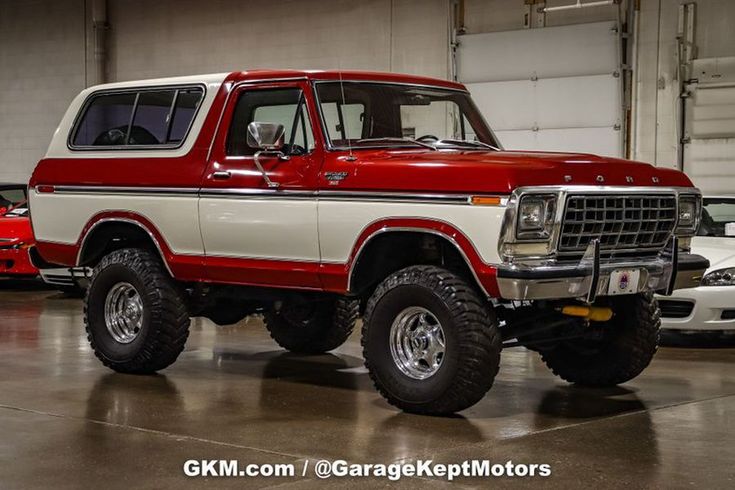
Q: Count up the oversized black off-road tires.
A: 4